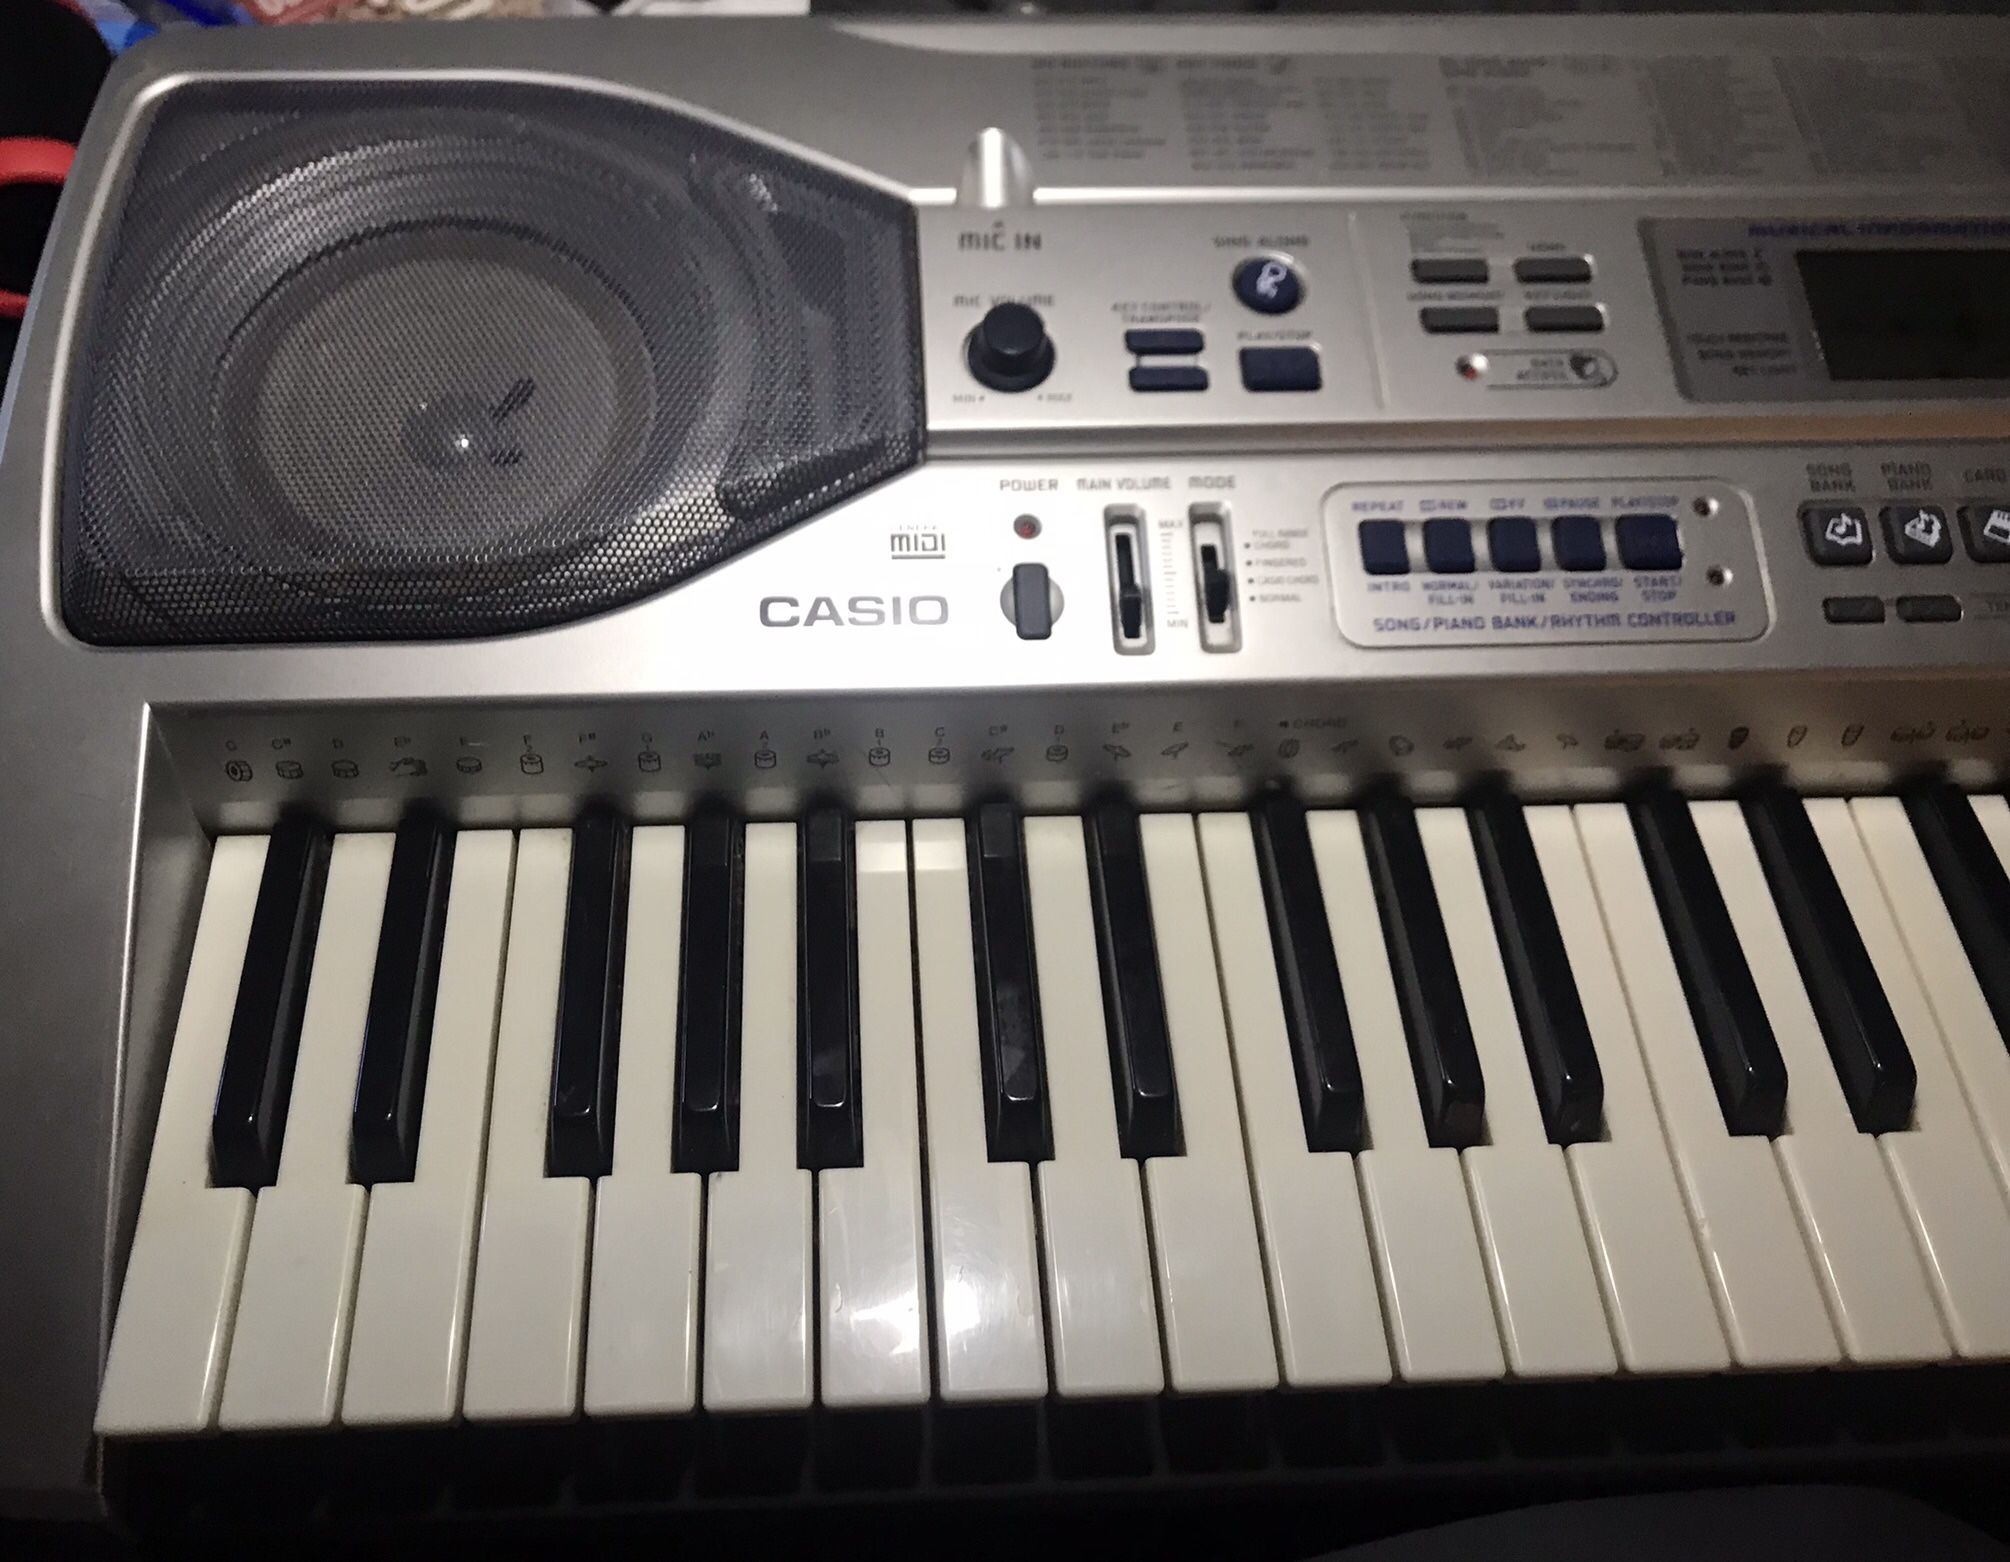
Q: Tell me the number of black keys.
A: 13